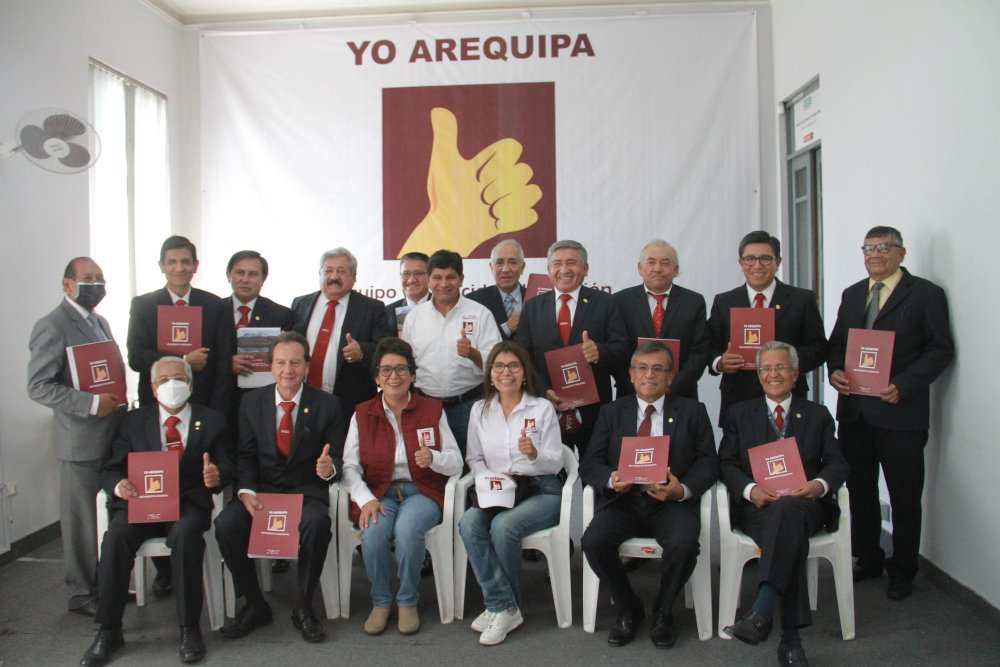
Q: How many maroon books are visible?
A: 11